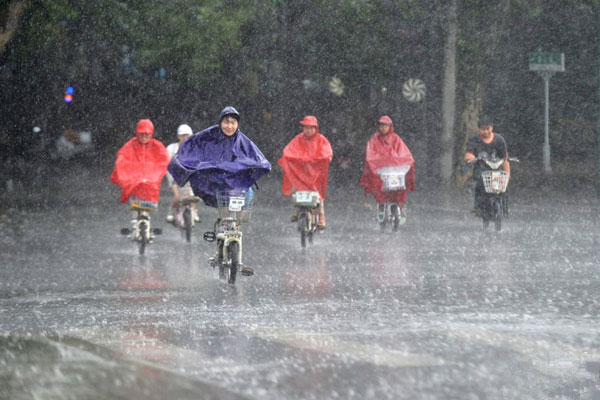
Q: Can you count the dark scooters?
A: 1